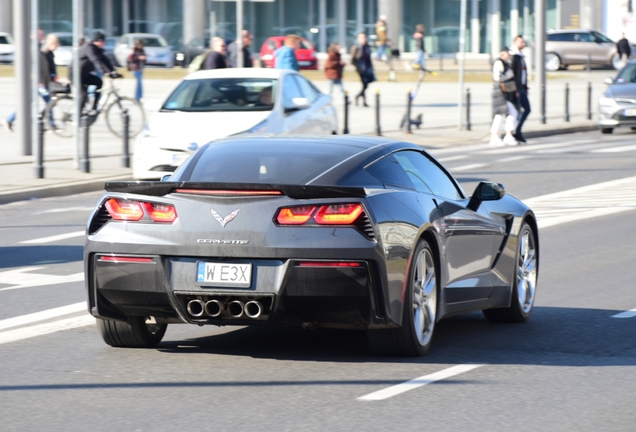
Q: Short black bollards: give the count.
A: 10